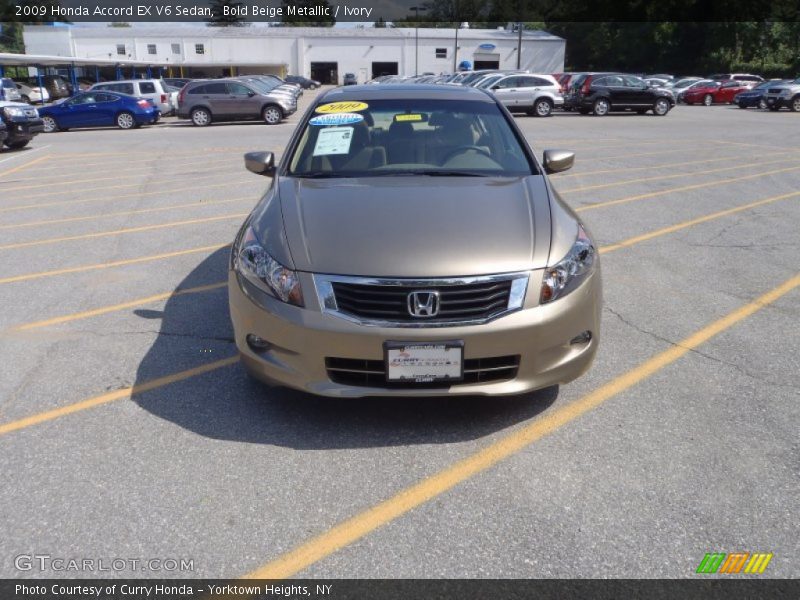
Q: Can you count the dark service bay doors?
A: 3